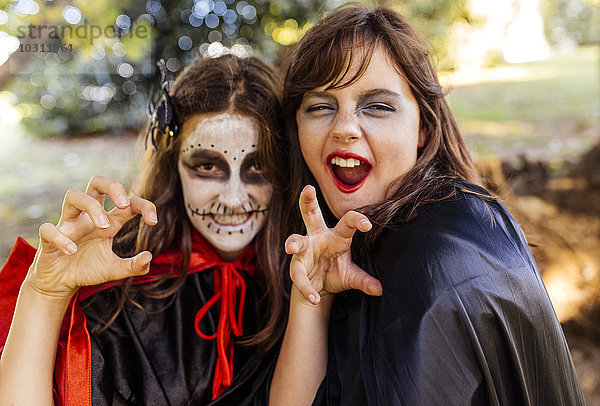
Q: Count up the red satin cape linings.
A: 1